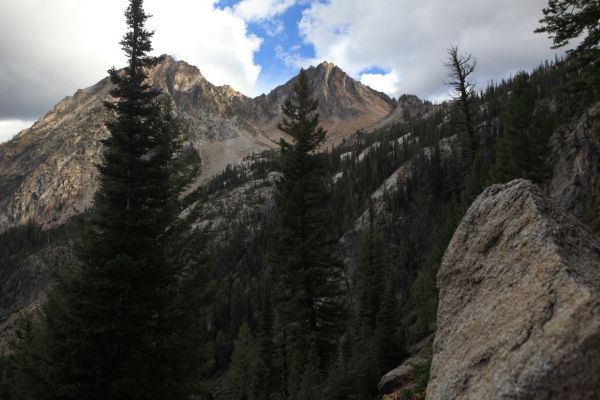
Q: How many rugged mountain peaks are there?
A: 2